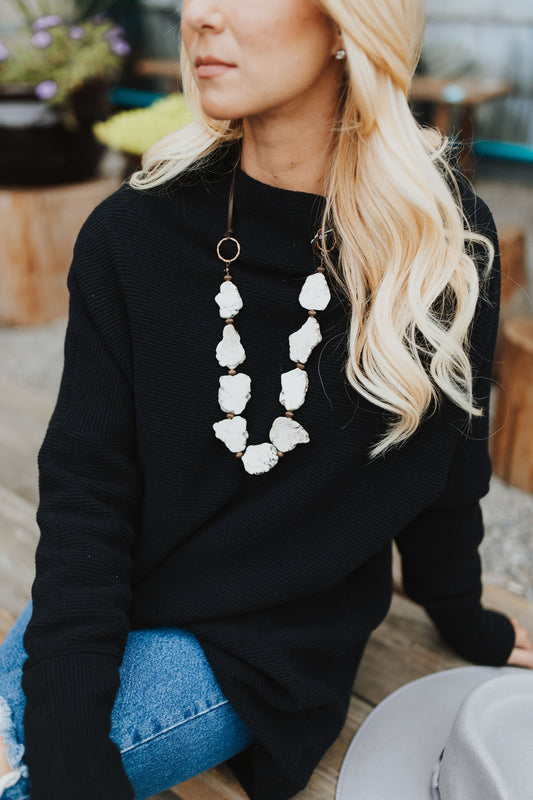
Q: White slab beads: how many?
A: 9